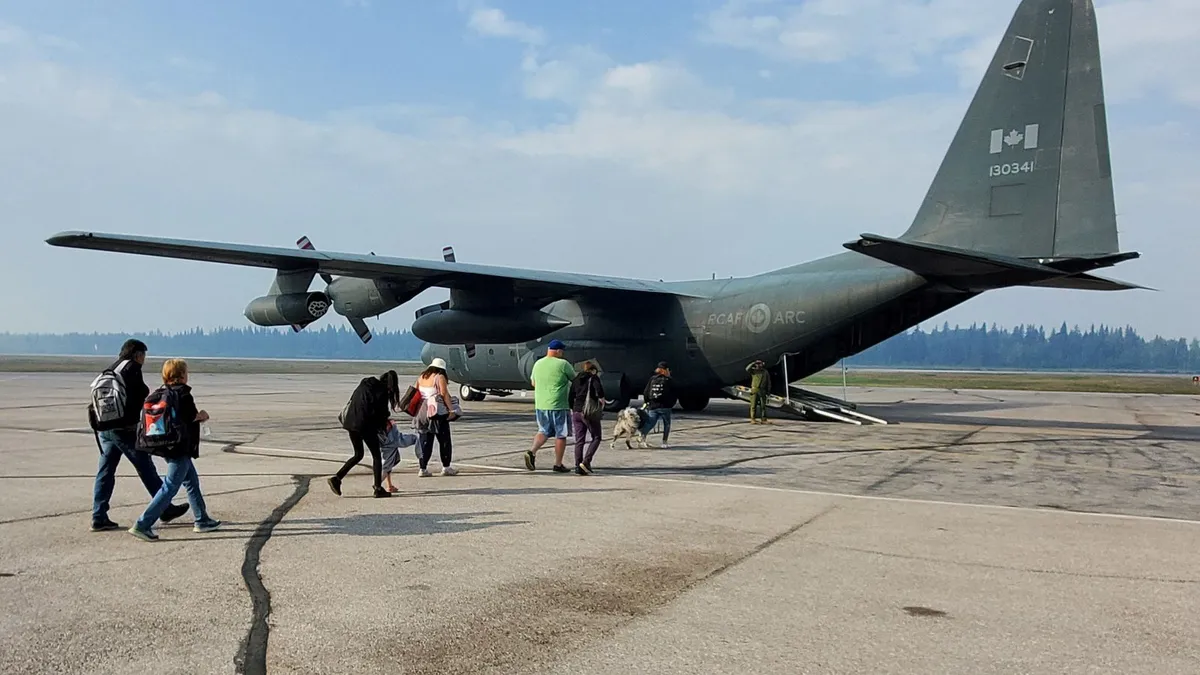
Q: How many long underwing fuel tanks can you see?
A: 1